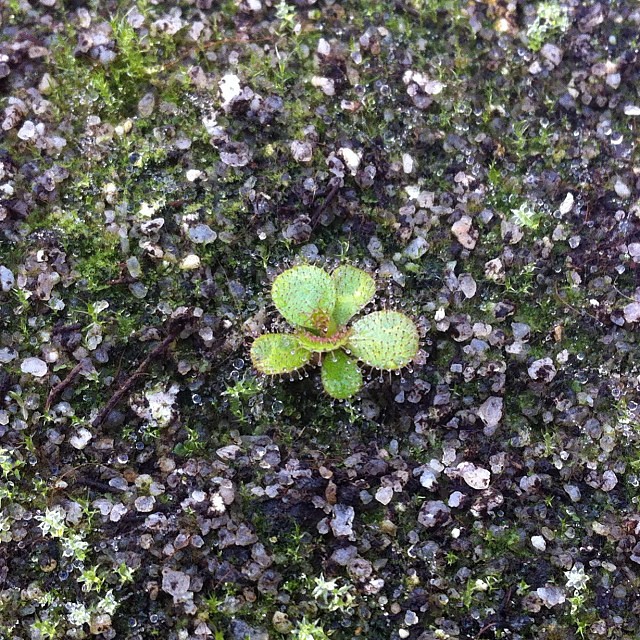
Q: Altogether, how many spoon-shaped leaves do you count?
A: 5